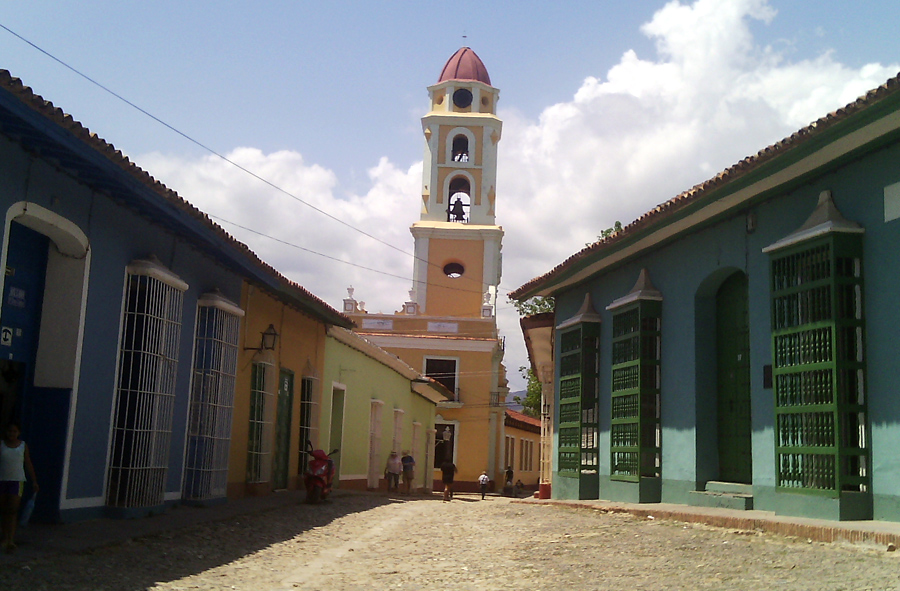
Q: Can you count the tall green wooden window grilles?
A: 3